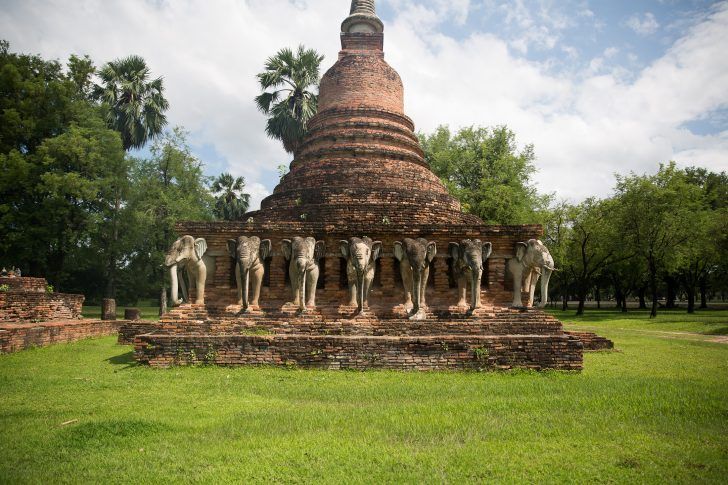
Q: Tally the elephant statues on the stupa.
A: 7